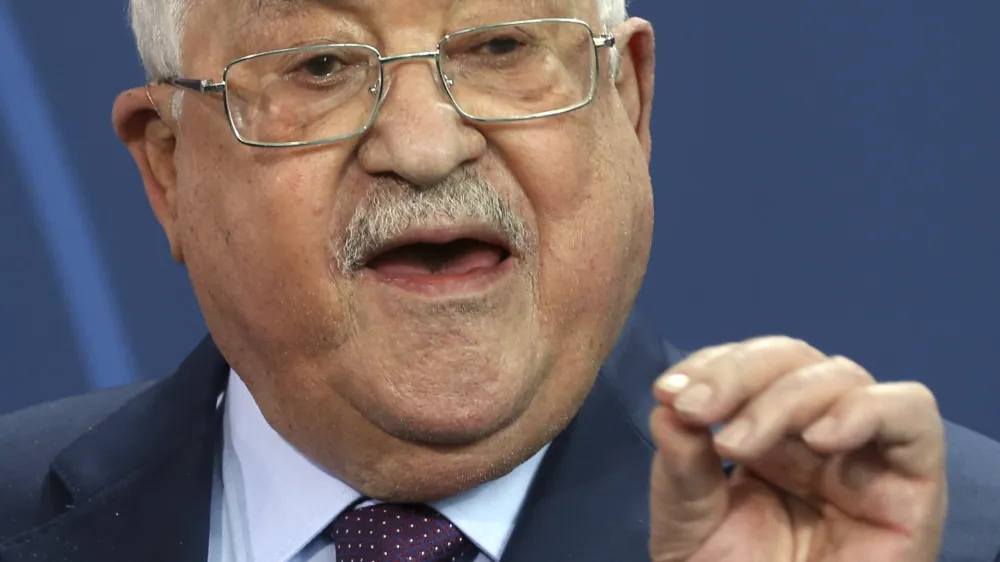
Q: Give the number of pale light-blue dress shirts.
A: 1